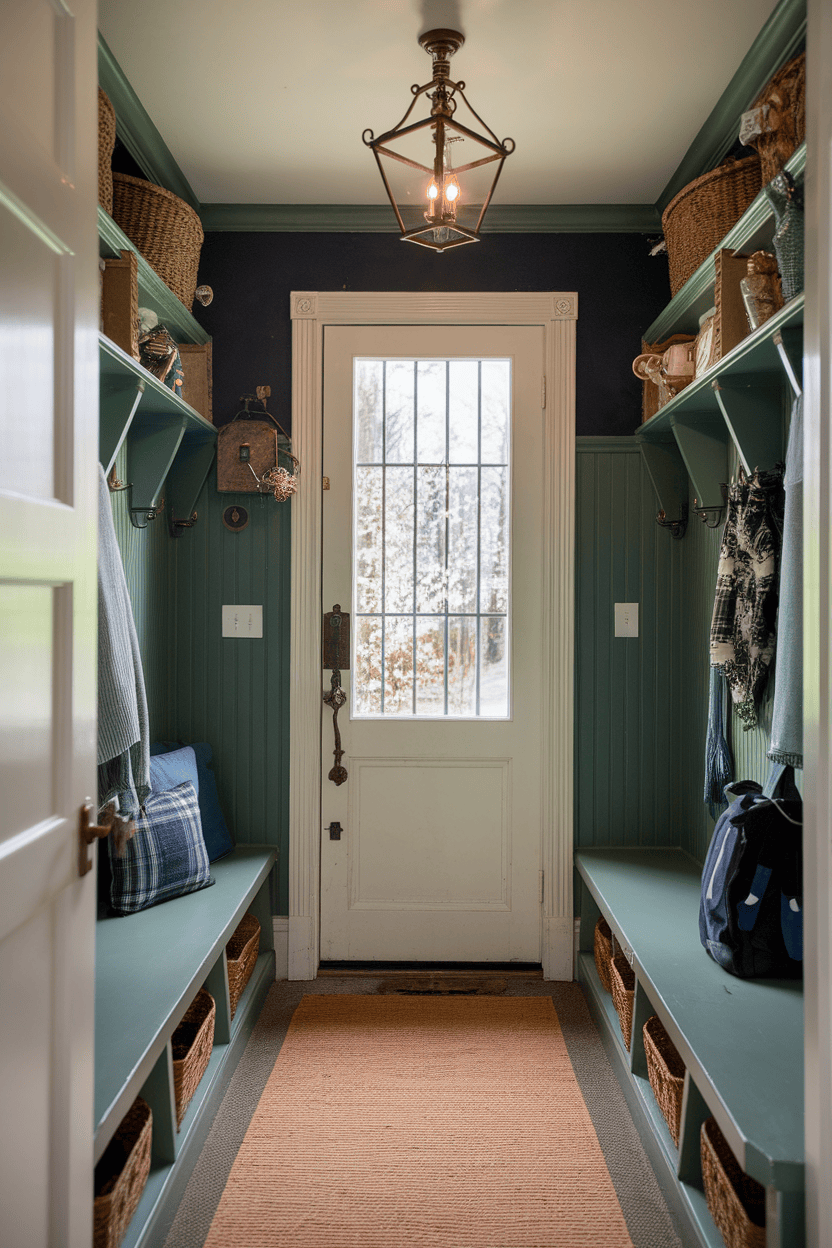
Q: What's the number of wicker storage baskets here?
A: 11